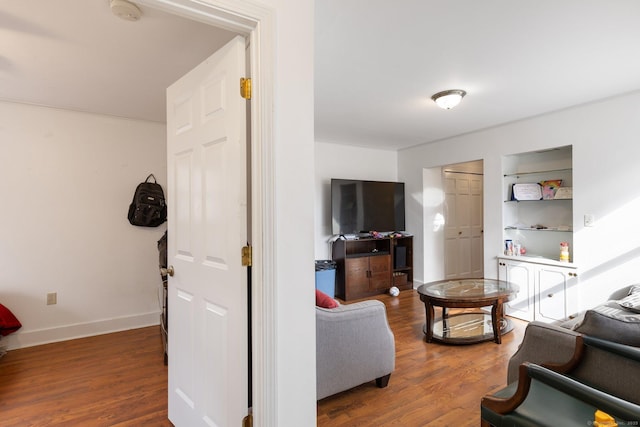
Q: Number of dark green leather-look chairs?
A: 1